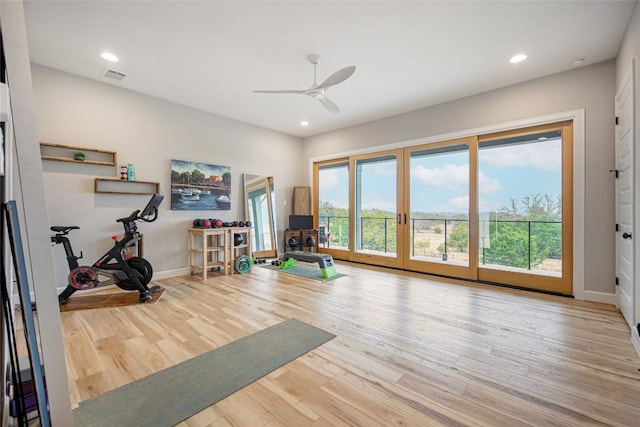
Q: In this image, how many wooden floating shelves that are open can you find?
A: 2